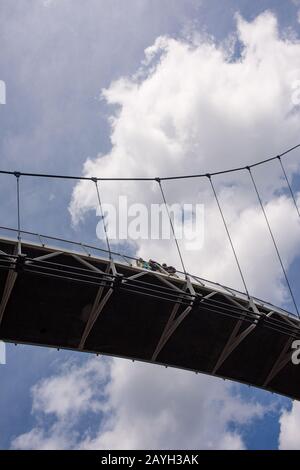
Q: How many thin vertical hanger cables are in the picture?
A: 6